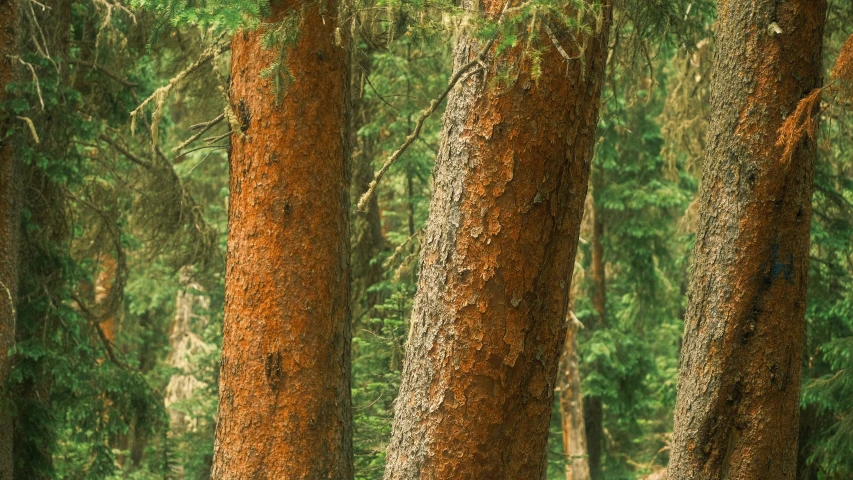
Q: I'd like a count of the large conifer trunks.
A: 3